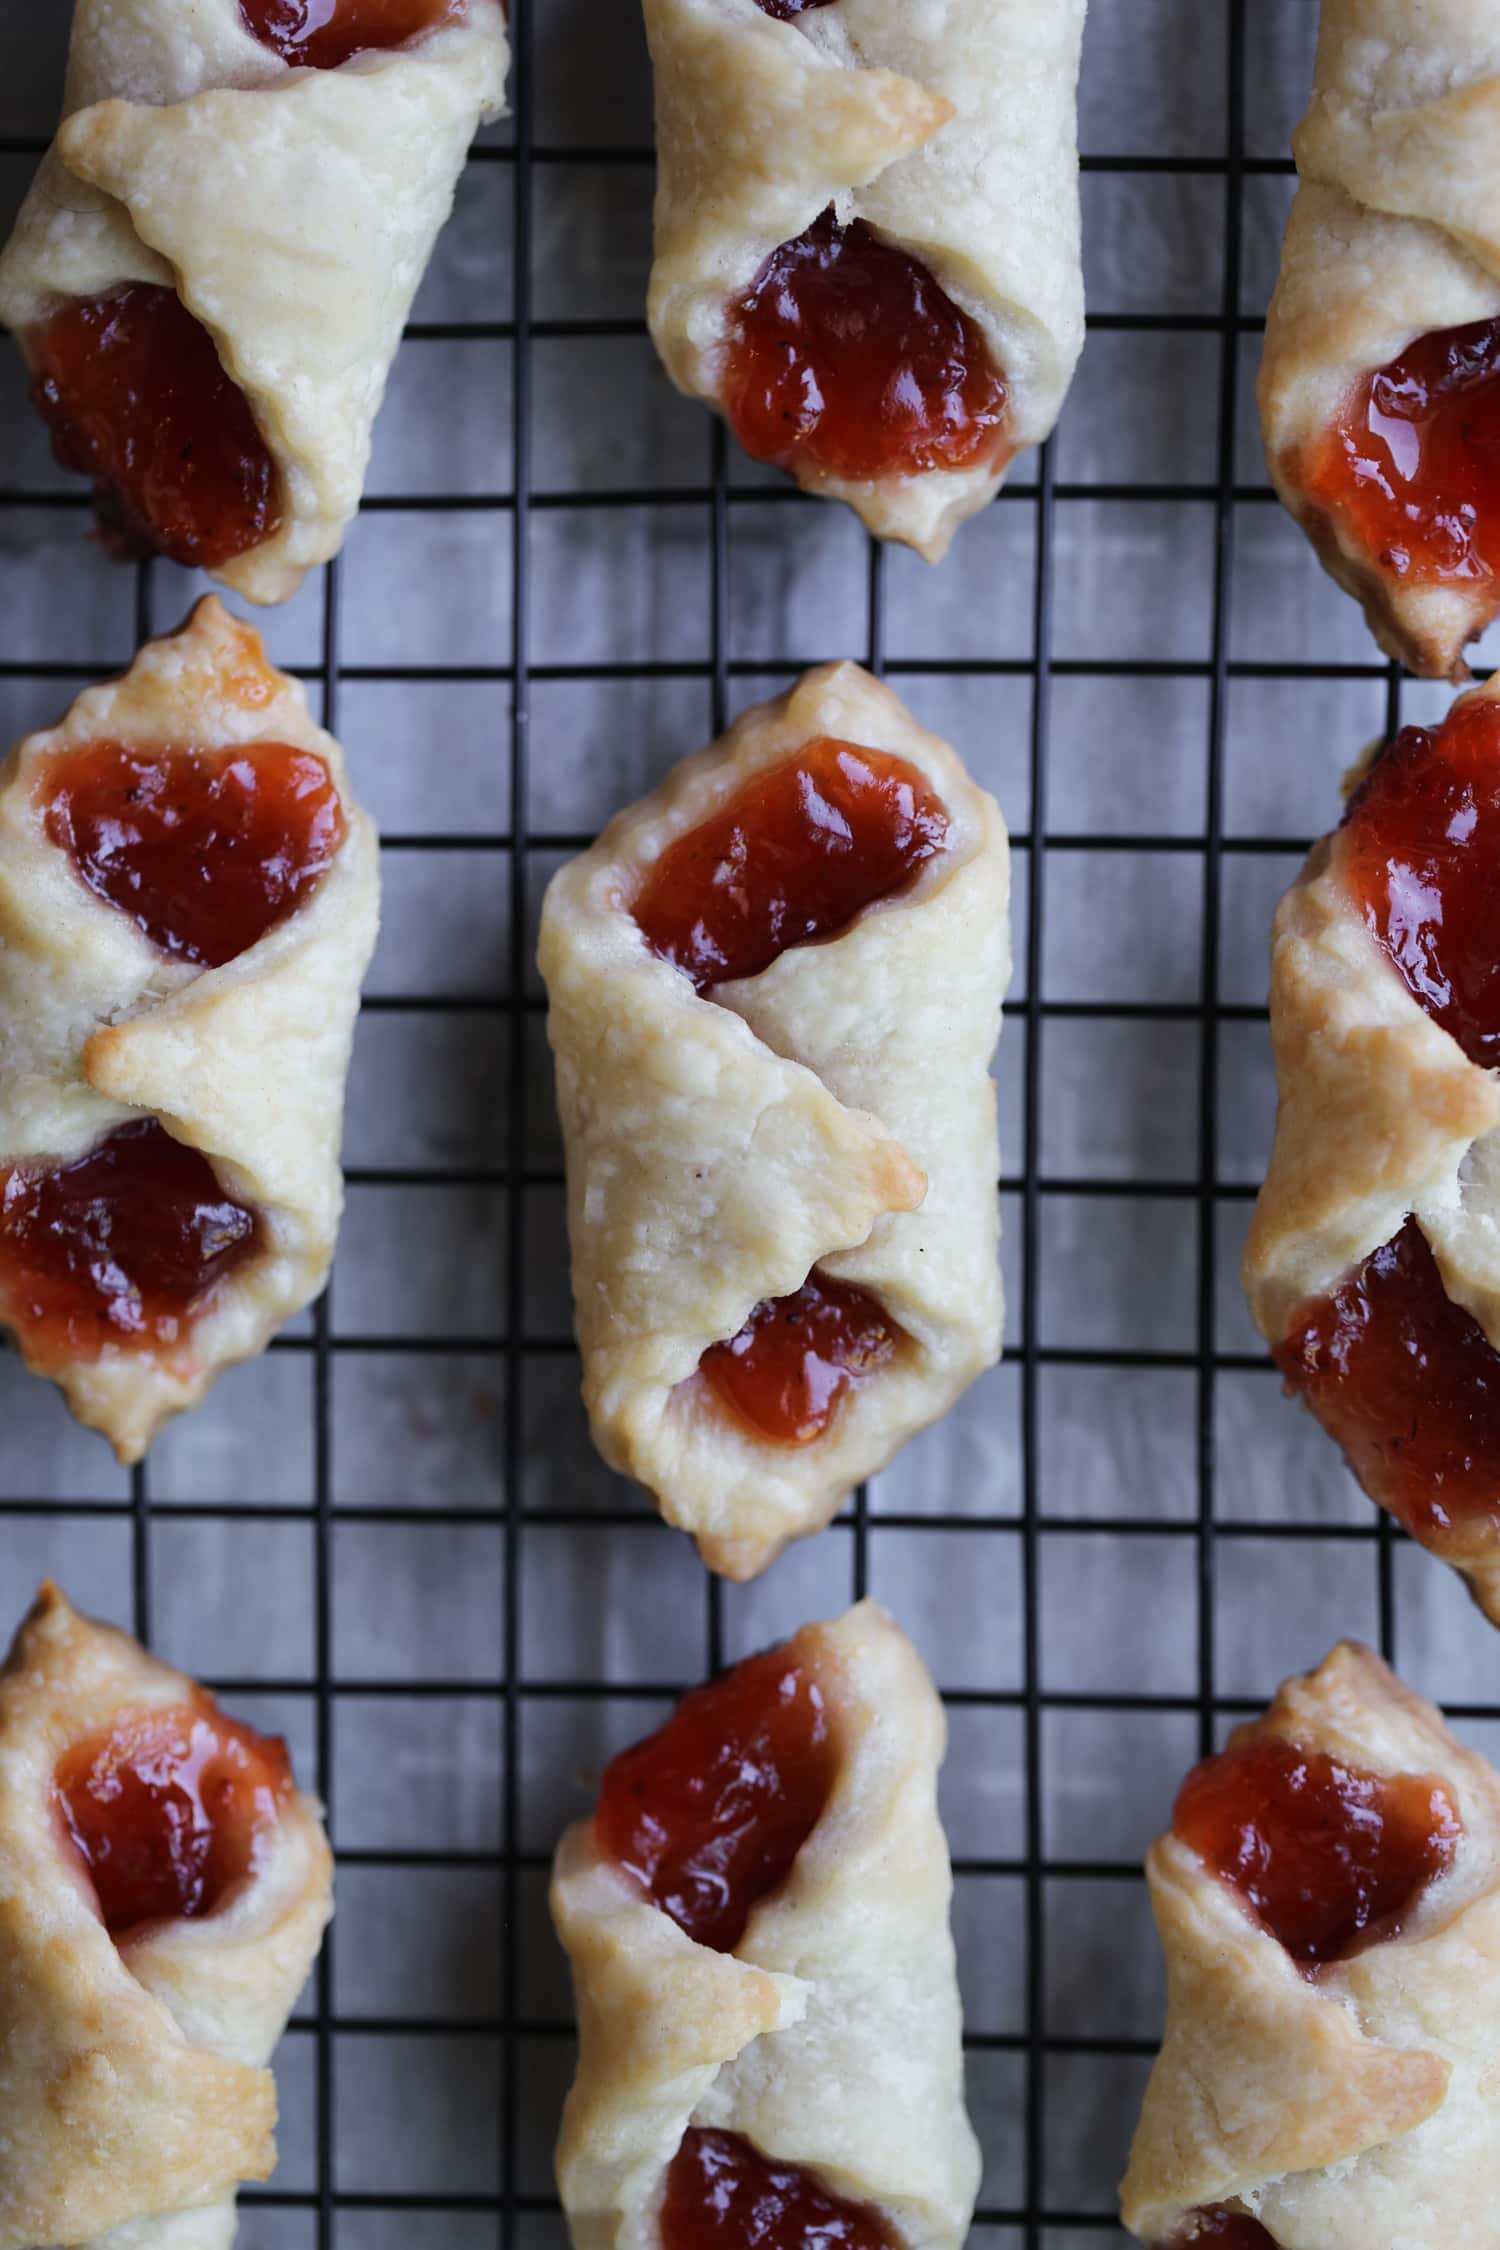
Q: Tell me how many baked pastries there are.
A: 9